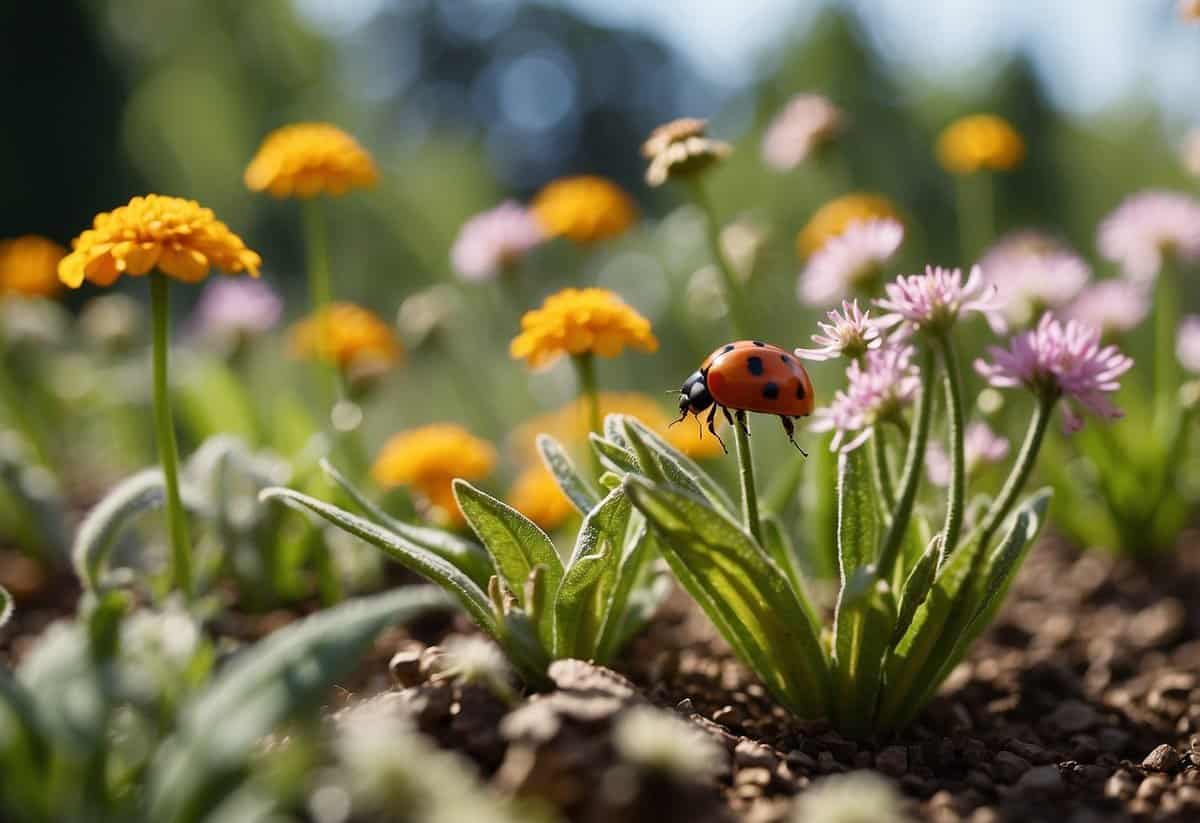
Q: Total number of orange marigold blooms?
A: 11